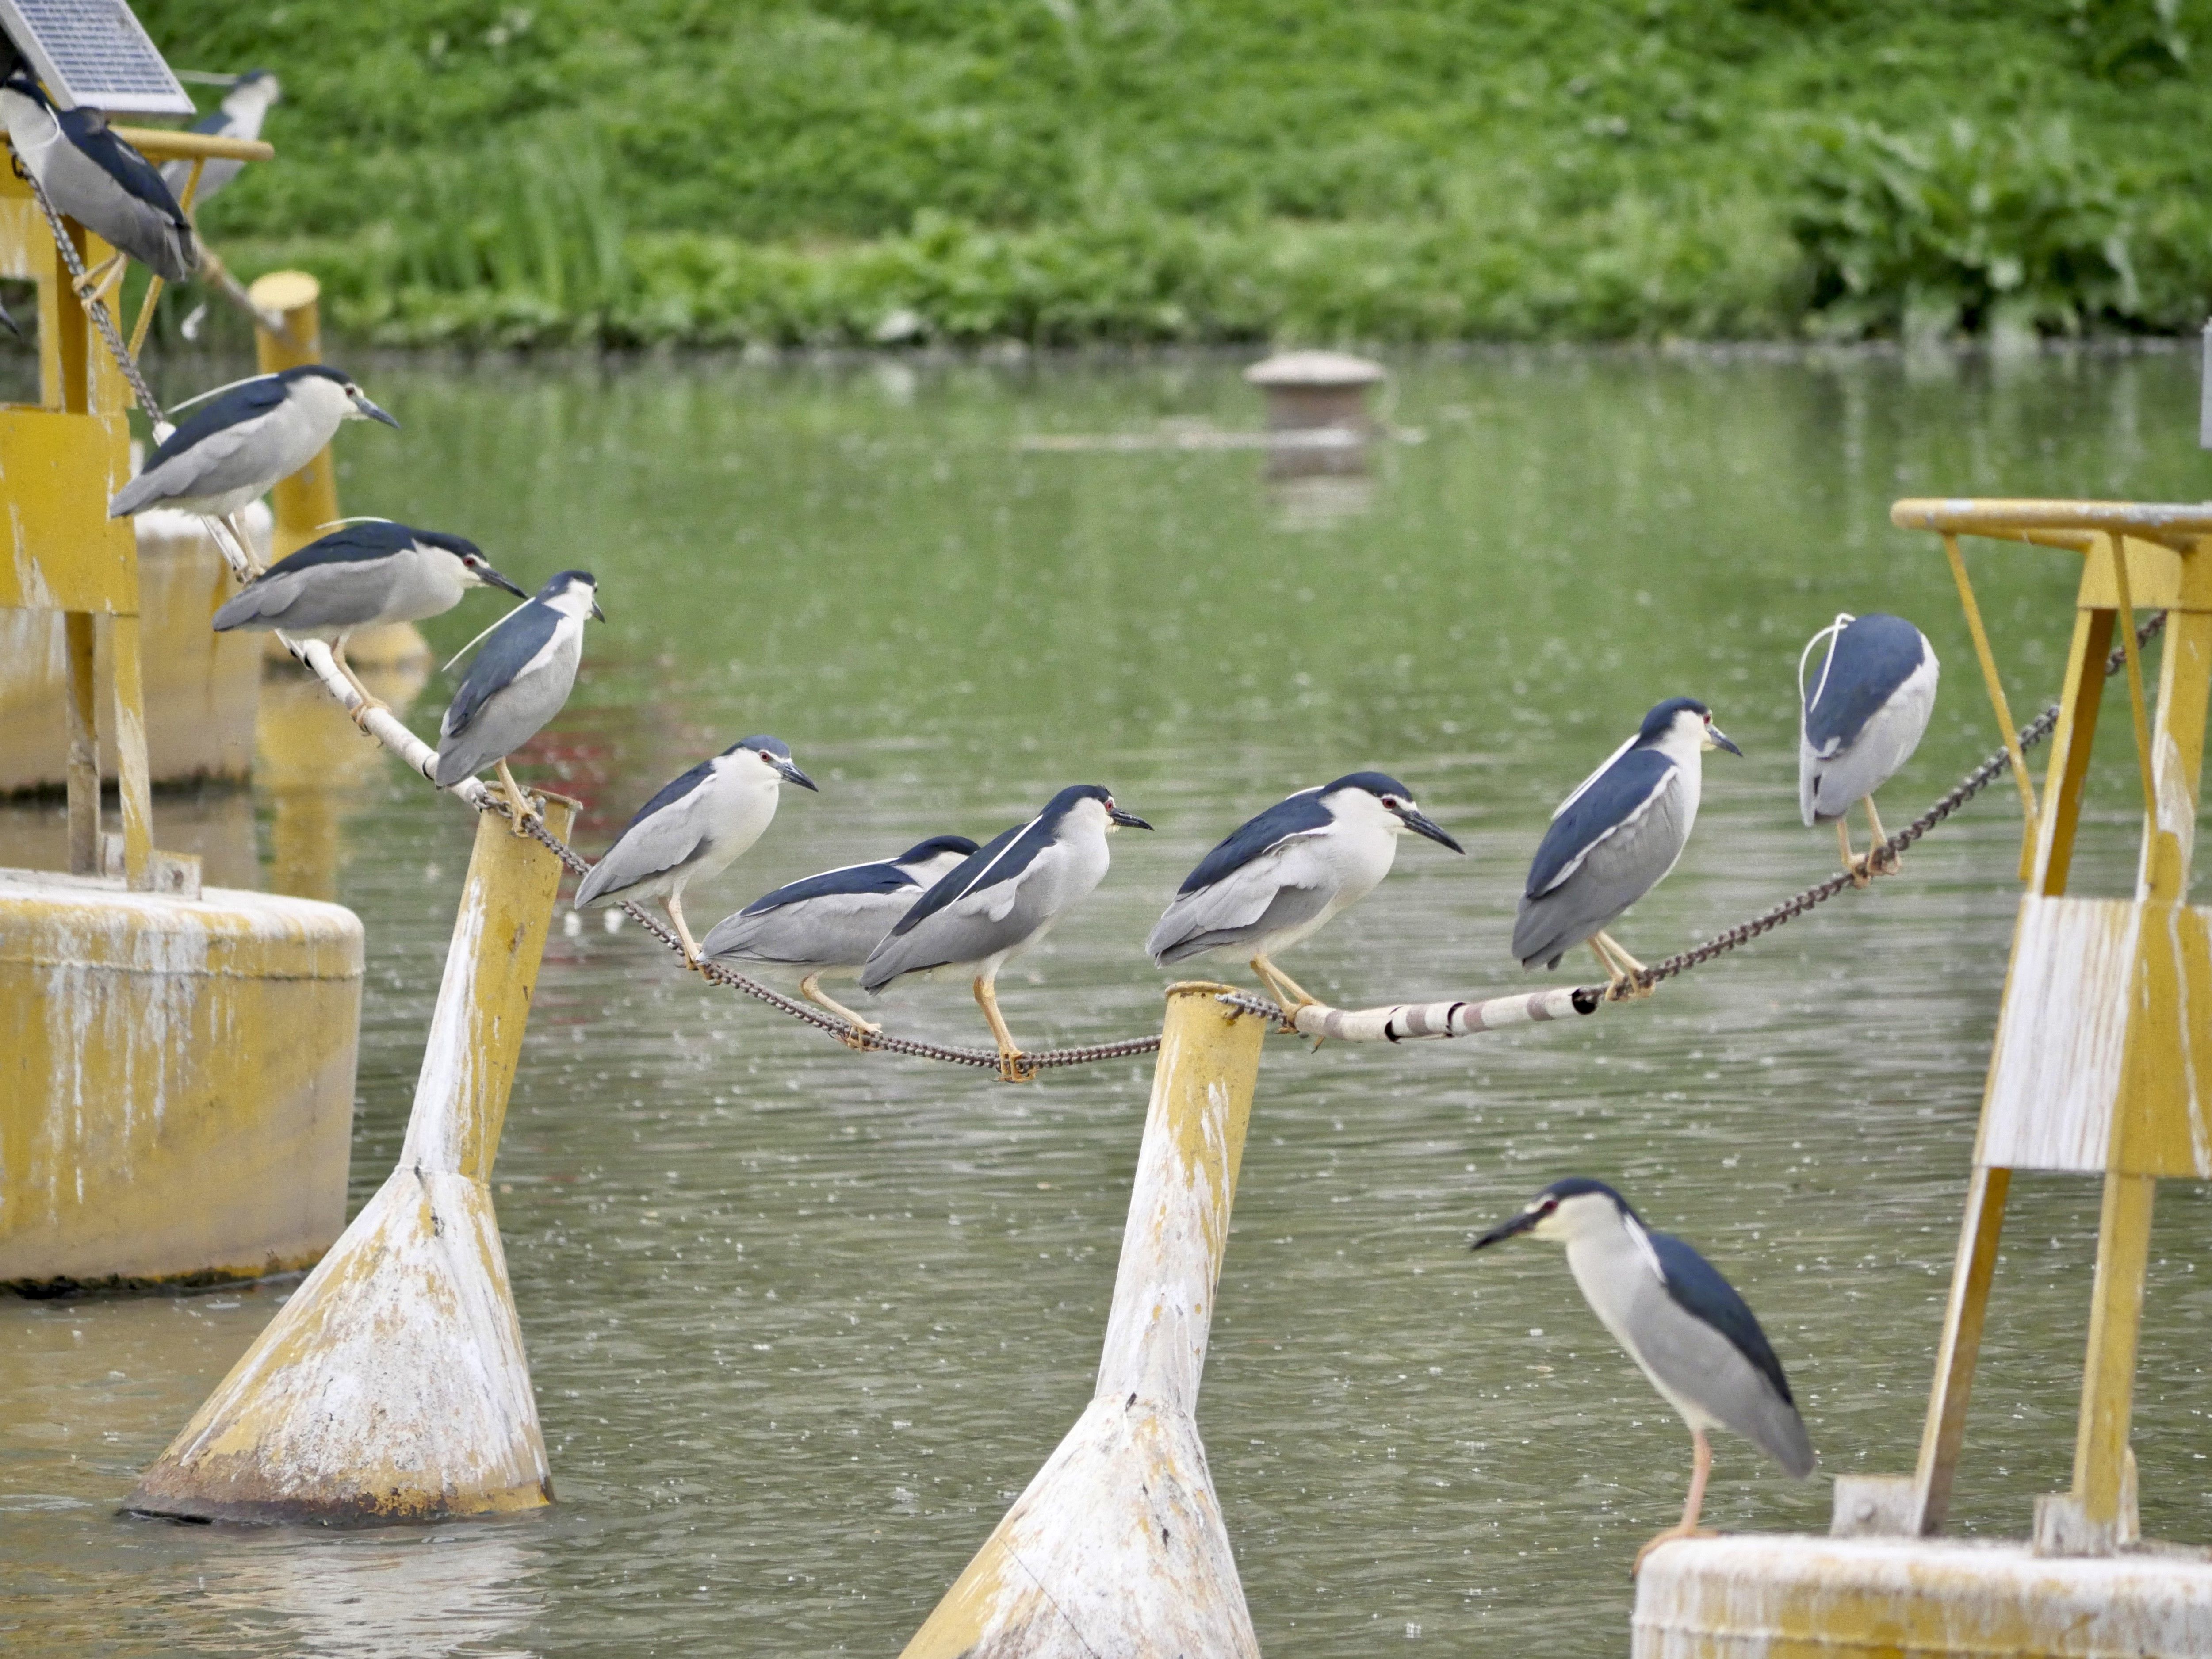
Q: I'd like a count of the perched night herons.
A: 12